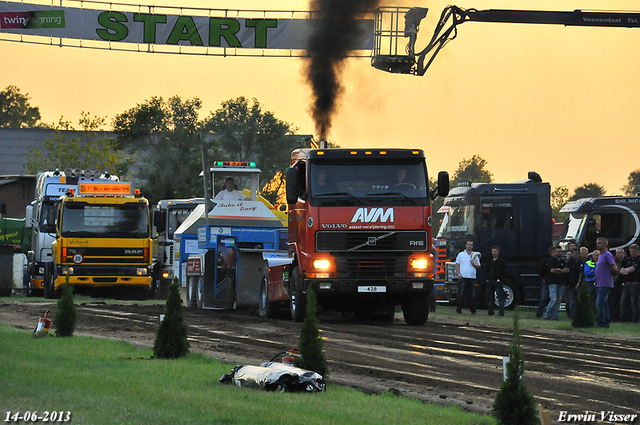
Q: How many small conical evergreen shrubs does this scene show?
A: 5